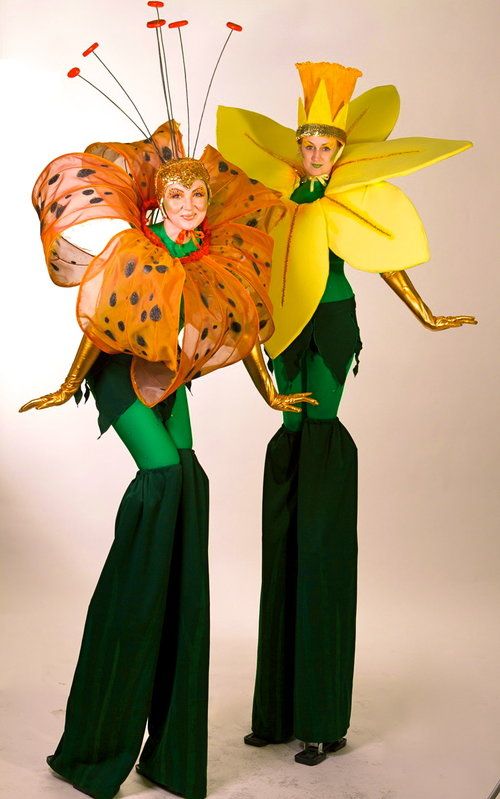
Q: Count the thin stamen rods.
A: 6